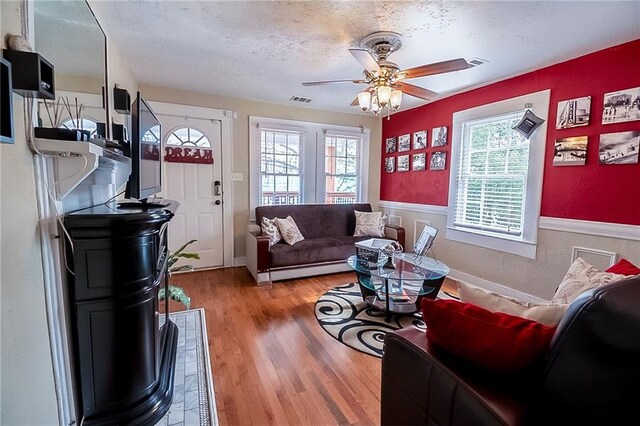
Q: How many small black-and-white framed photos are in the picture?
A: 12